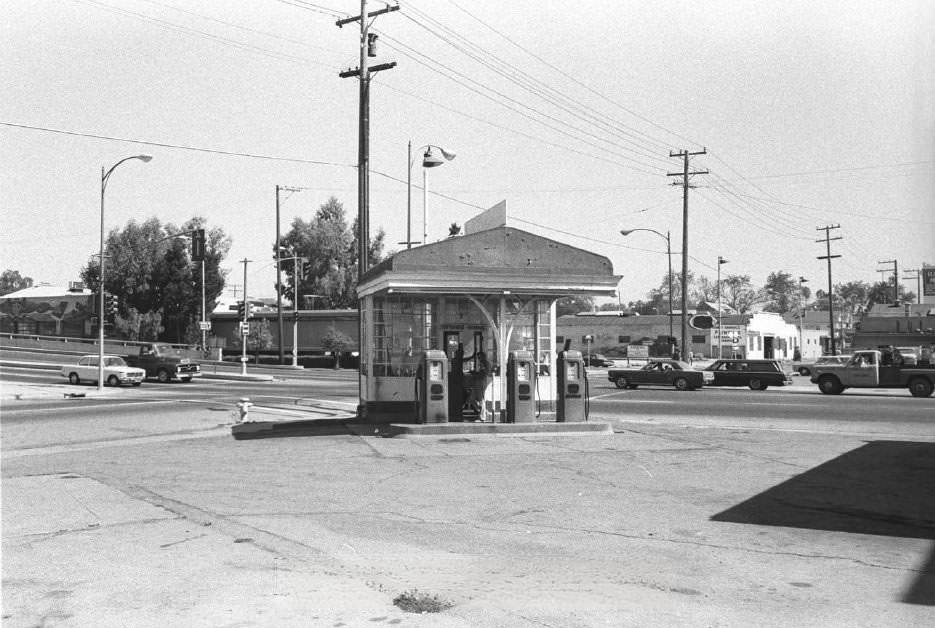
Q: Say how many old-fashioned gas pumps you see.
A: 3